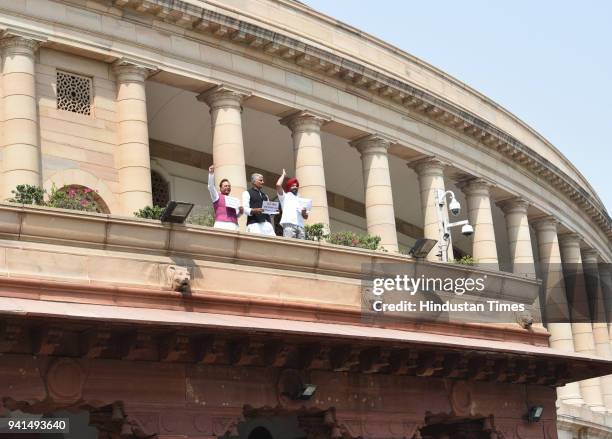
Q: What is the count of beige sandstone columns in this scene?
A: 12